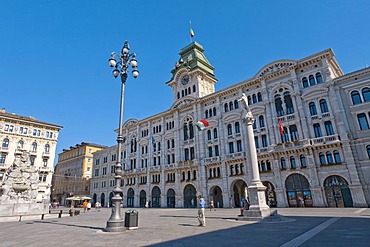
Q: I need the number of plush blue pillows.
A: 0